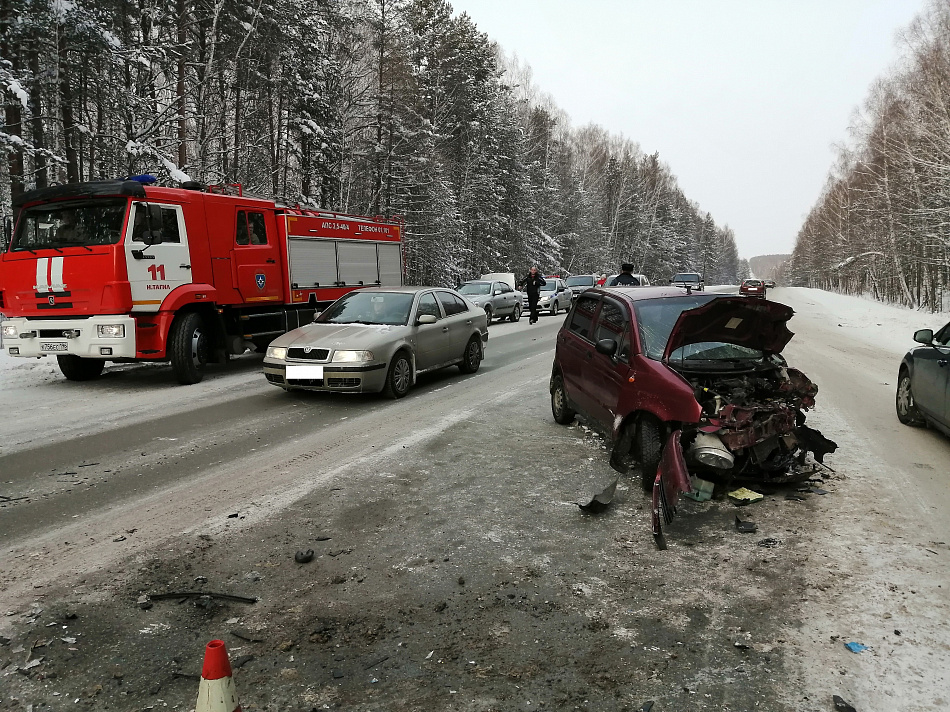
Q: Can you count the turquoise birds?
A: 0